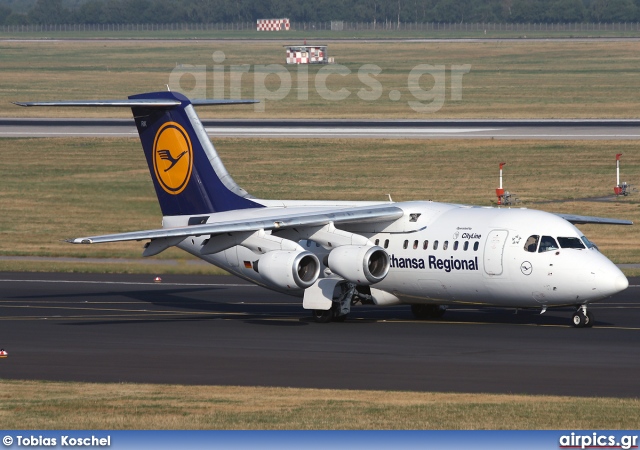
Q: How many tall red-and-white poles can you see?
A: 2